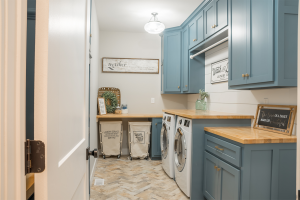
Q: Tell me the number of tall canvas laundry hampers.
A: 2